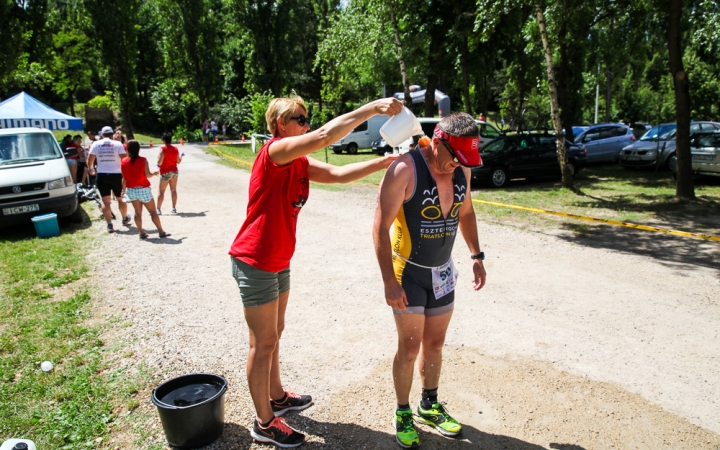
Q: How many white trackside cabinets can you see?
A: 0